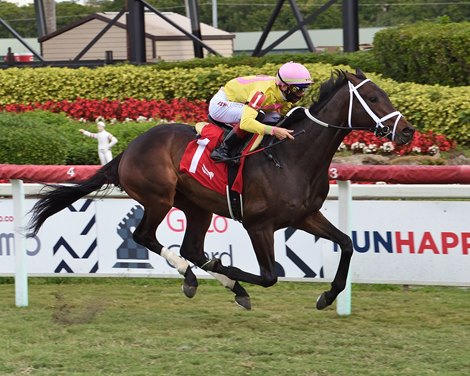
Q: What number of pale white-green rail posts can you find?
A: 2